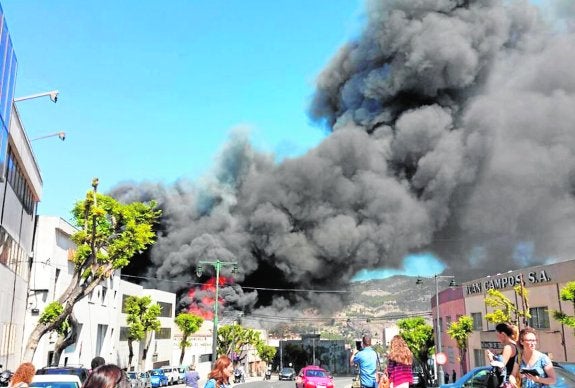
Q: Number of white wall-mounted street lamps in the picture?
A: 2